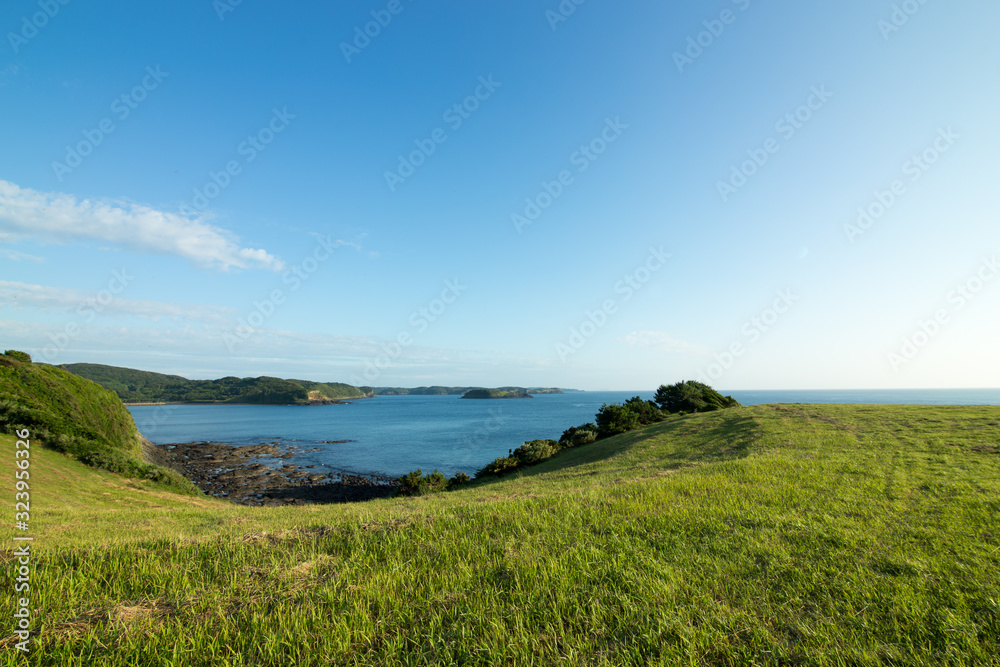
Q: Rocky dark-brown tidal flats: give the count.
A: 1